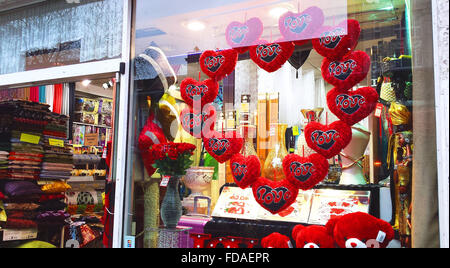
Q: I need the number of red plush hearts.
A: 14